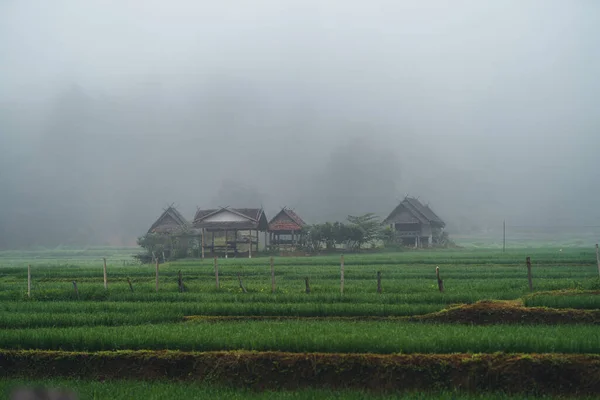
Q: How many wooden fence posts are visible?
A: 15